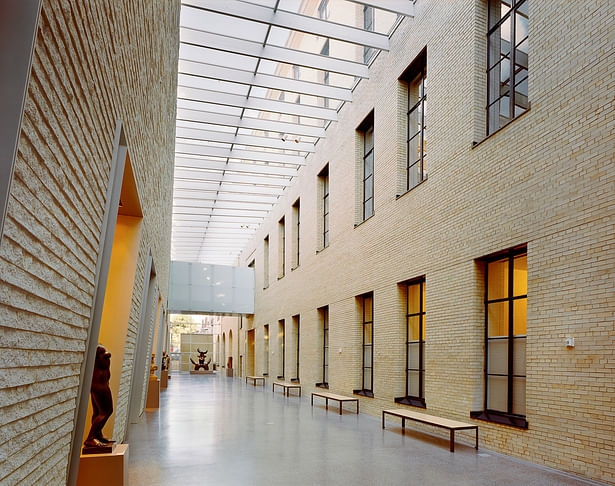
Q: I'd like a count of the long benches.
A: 4